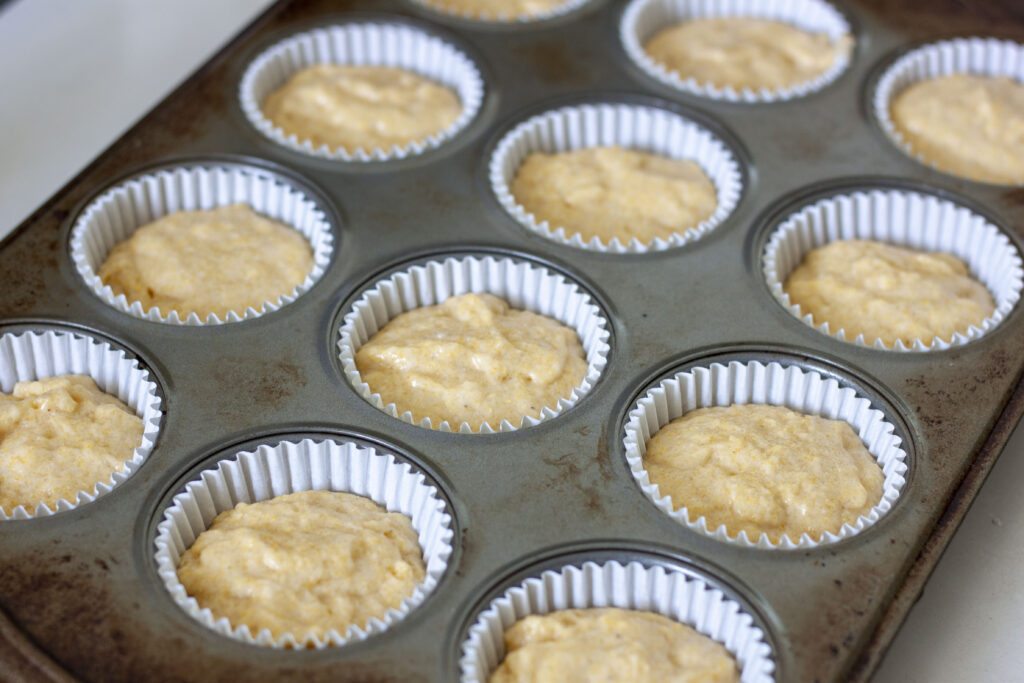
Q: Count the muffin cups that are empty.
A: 0